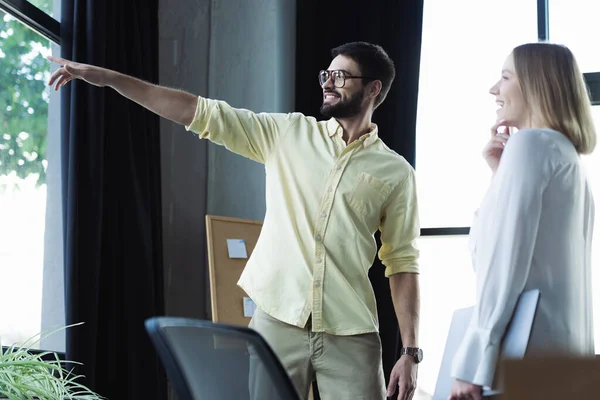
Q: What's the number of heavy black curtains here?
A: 2